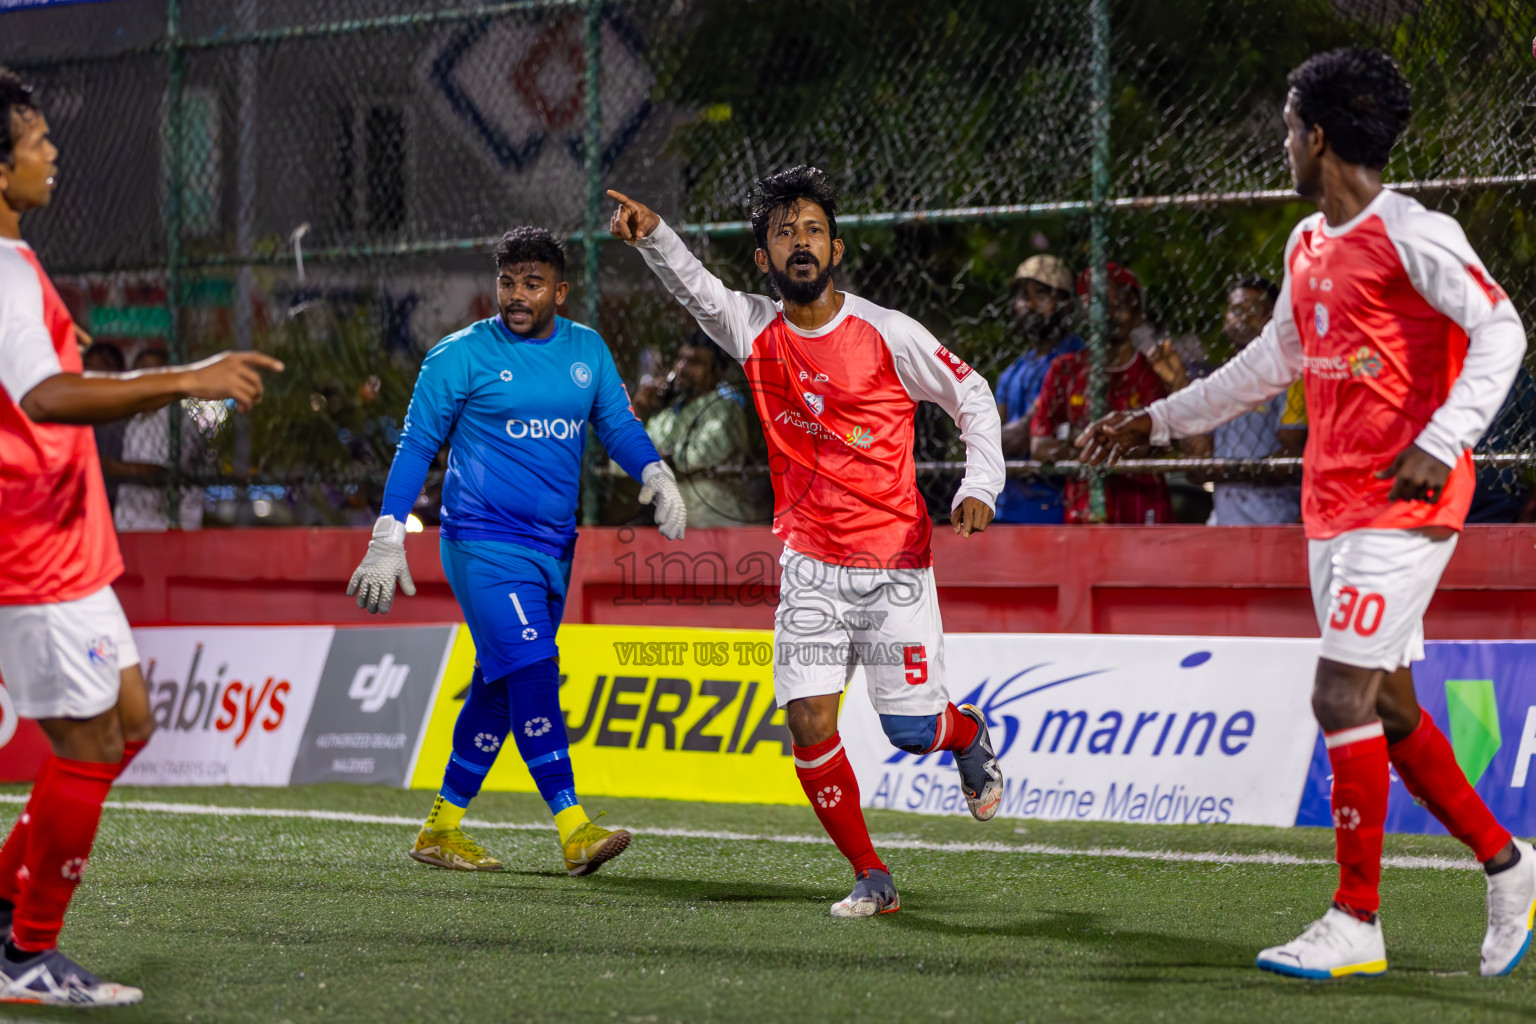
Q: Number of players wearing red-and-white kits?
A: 3